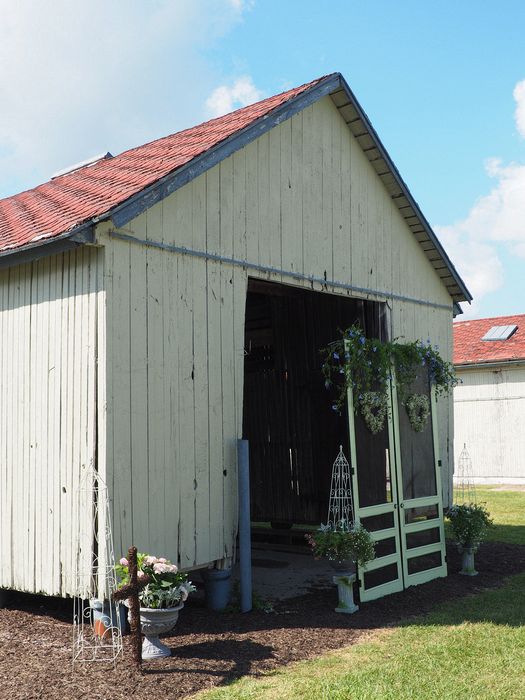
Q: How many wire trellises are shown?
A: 3